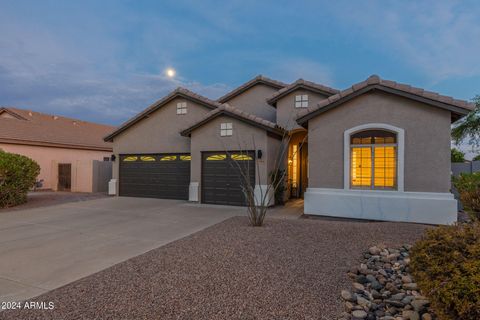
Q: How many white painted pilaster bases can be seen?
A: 3